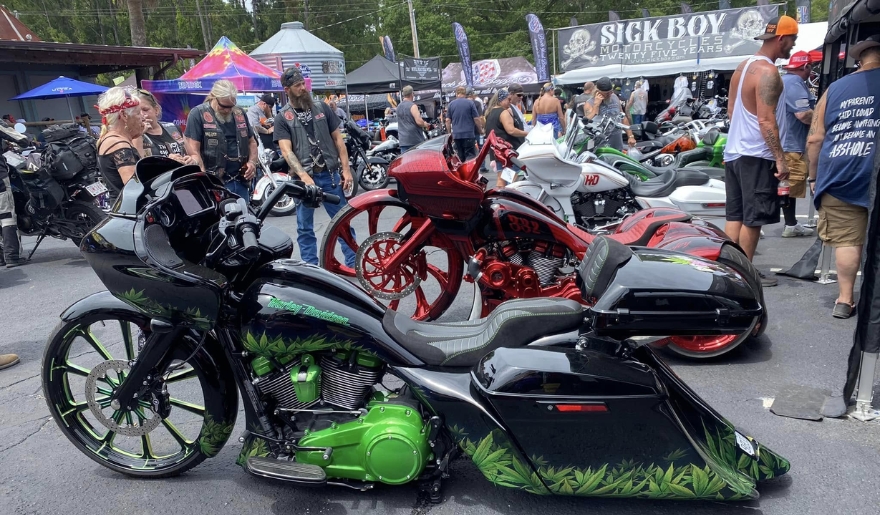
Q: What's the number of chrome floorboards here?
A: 1